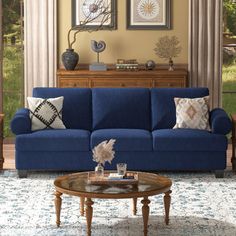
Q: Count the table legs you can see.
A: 6